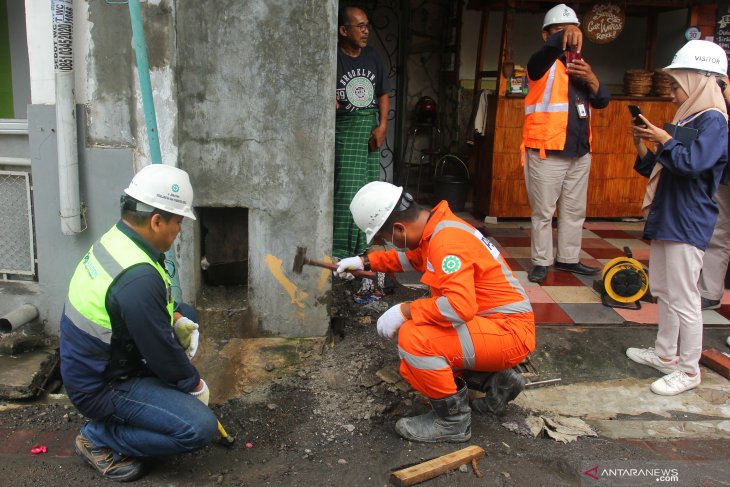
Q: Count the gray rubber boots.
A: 2